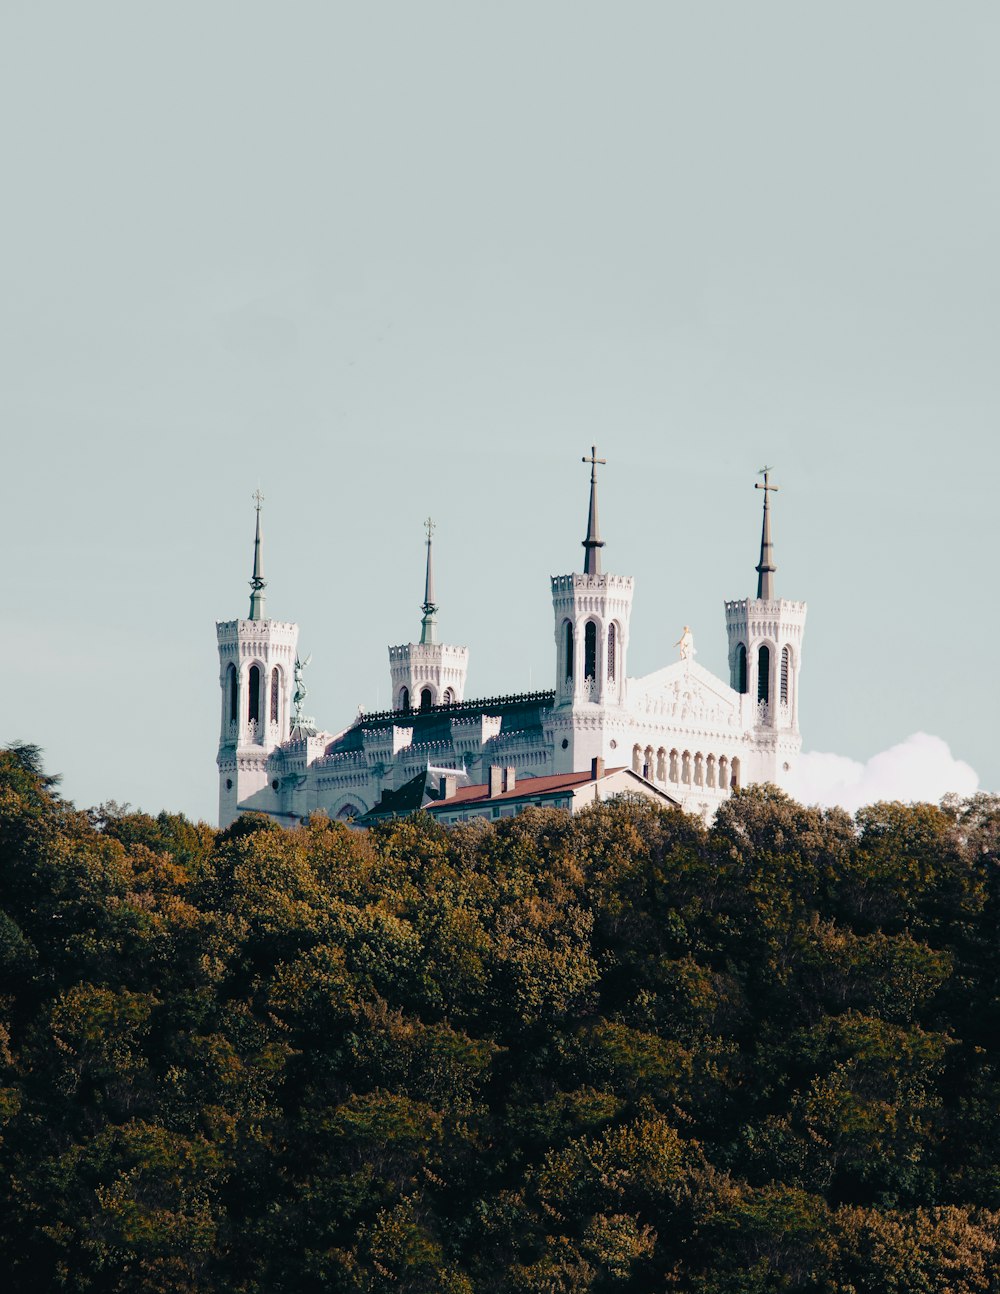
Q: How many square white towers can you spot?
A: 4